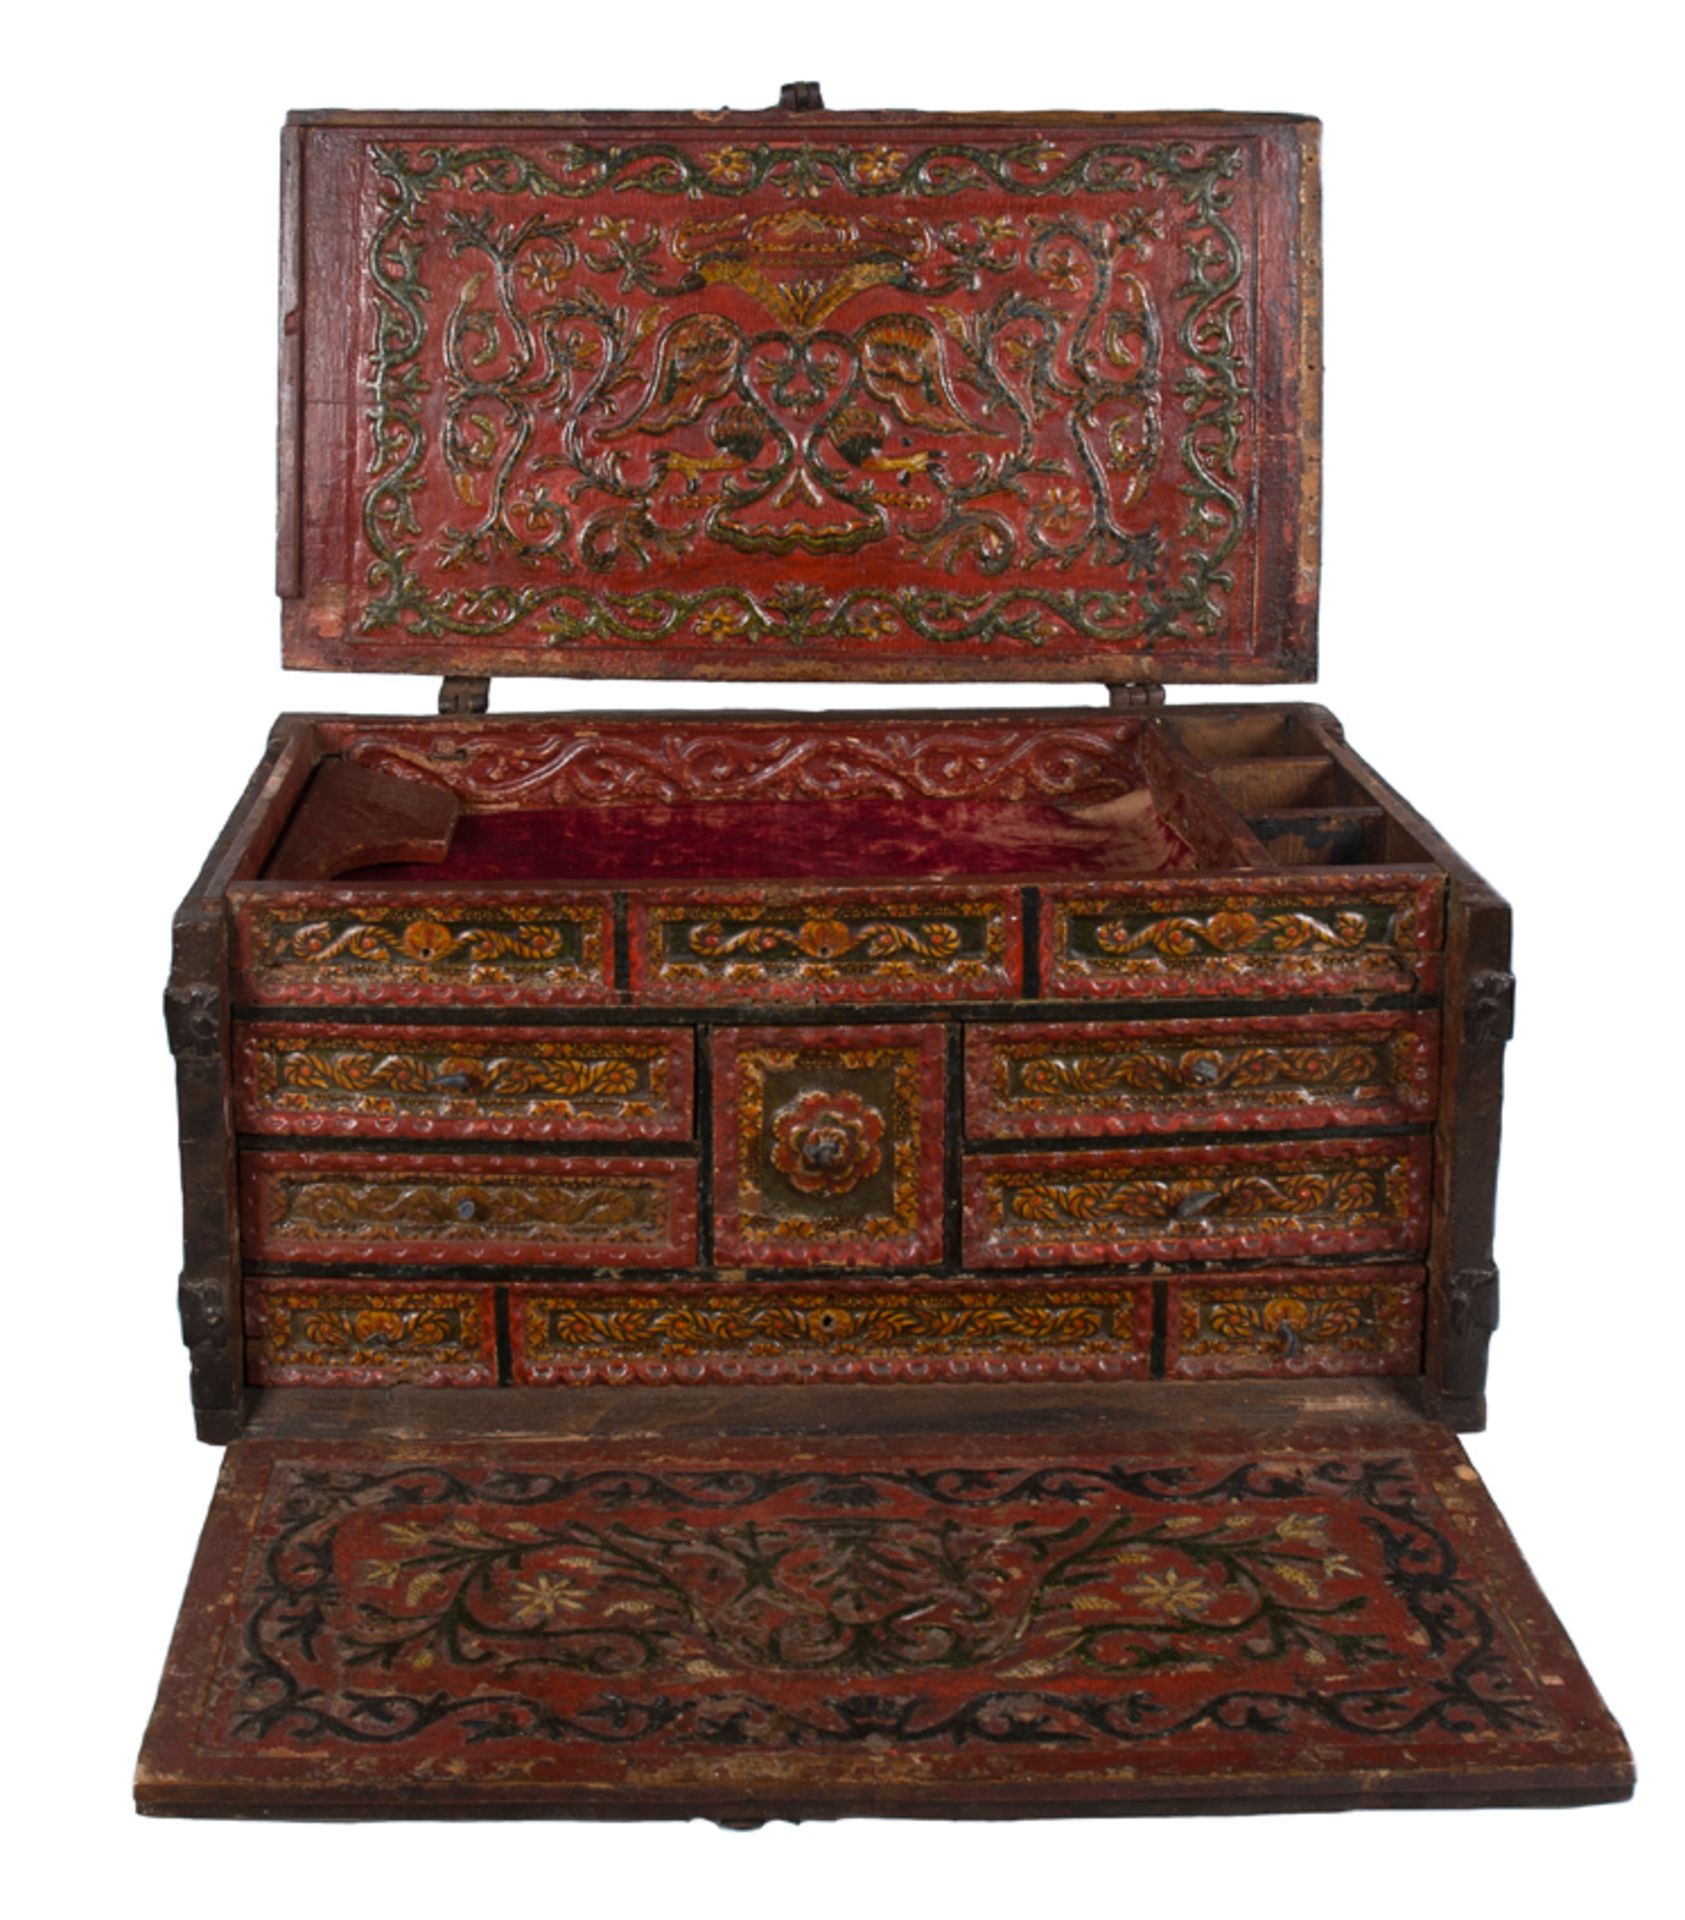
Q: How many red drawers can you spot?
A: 11